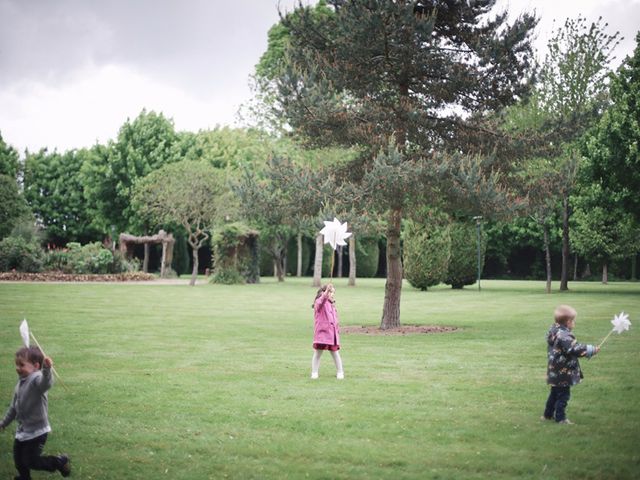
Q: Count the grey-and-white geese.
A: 0